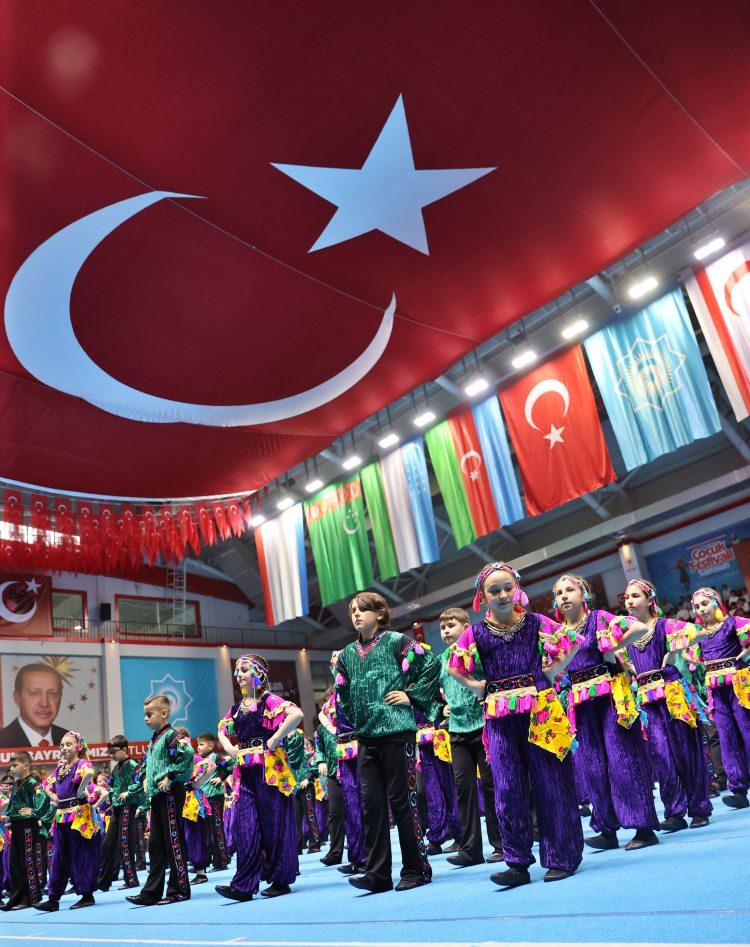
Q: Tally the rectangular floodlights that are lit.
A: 11